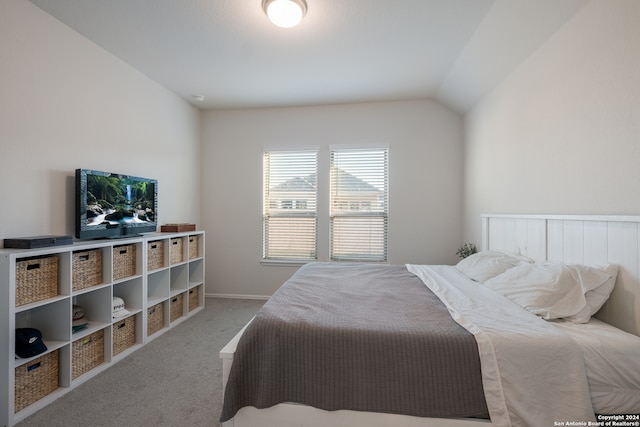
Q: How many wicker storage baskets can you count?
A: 12